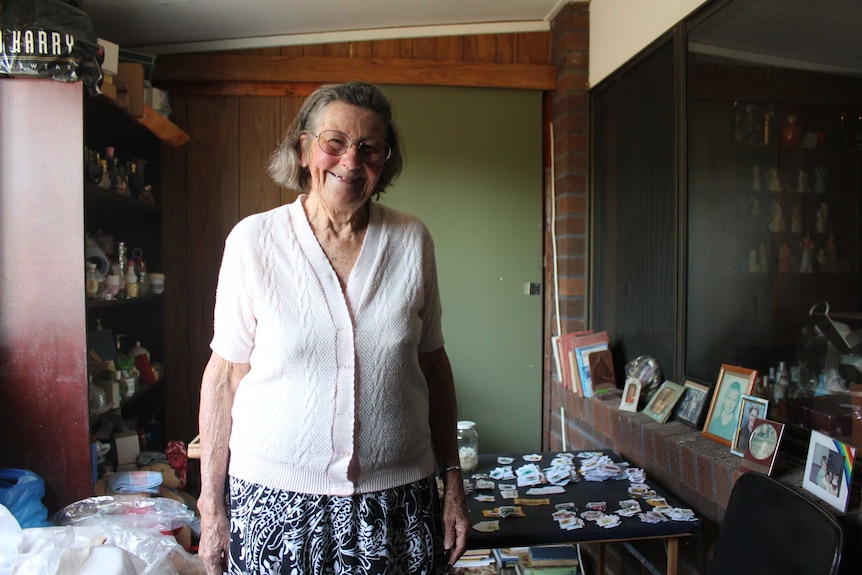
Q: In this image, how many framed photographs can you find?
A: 8